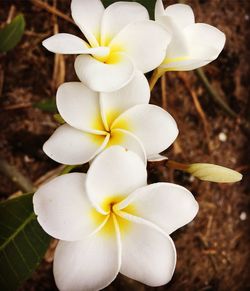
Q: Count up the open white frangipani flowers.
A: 4